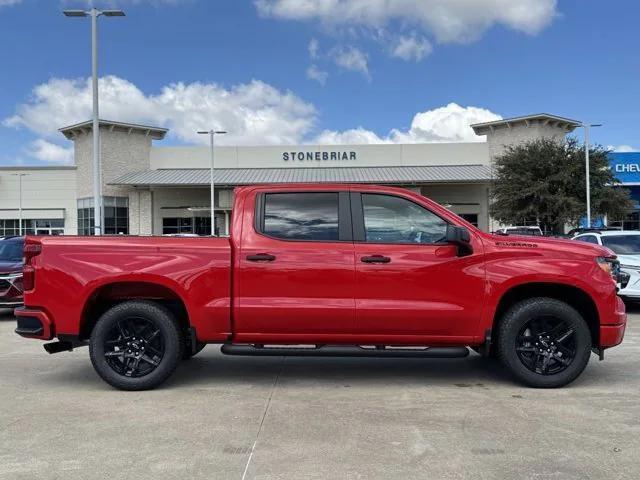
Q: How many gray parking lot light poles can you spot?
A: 4